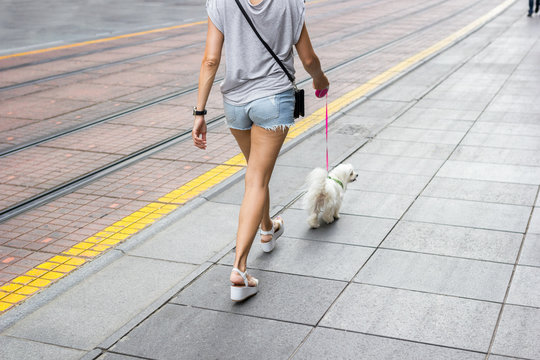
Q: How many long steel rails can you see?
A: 4